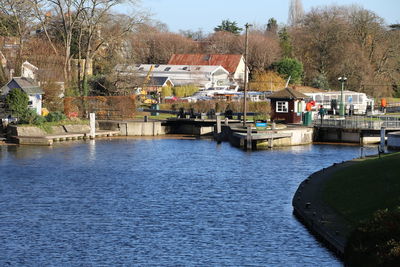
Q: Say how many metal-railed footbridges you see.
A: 1